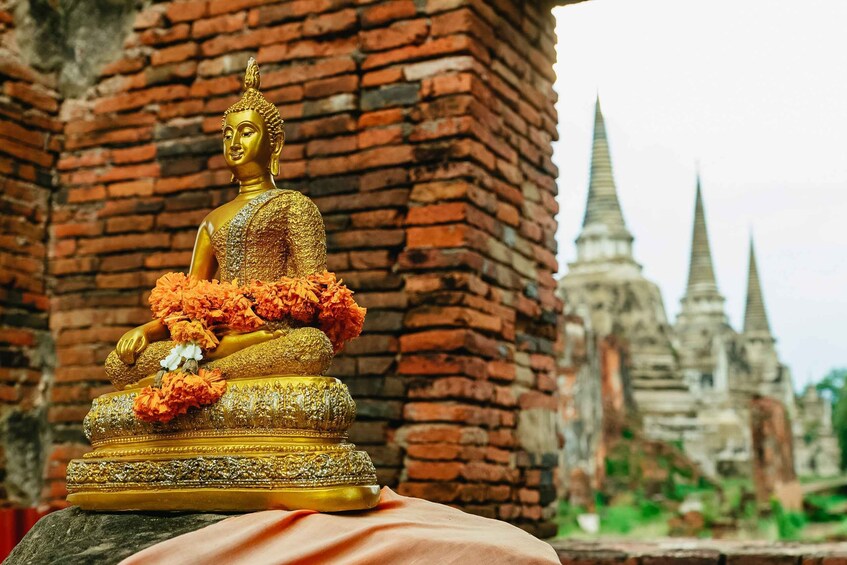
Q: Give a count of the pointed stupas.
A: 3